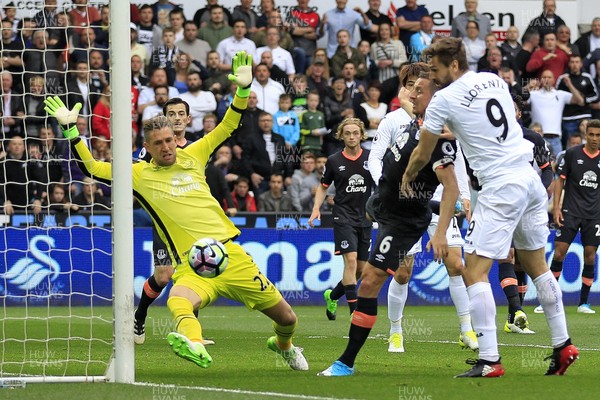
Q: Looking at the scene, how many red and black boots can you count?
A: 2